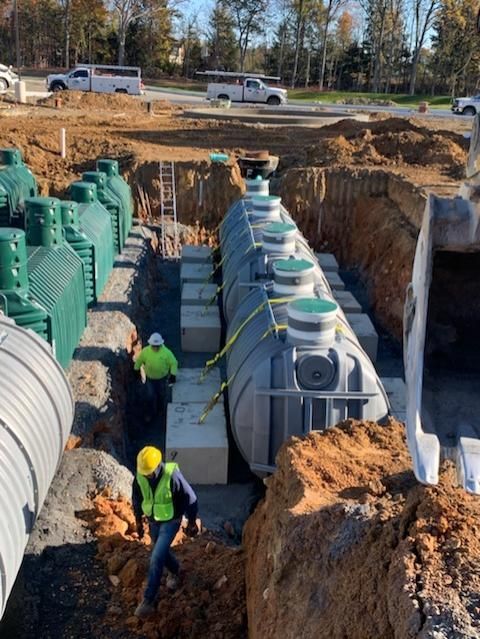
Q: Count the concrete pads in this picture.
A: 12